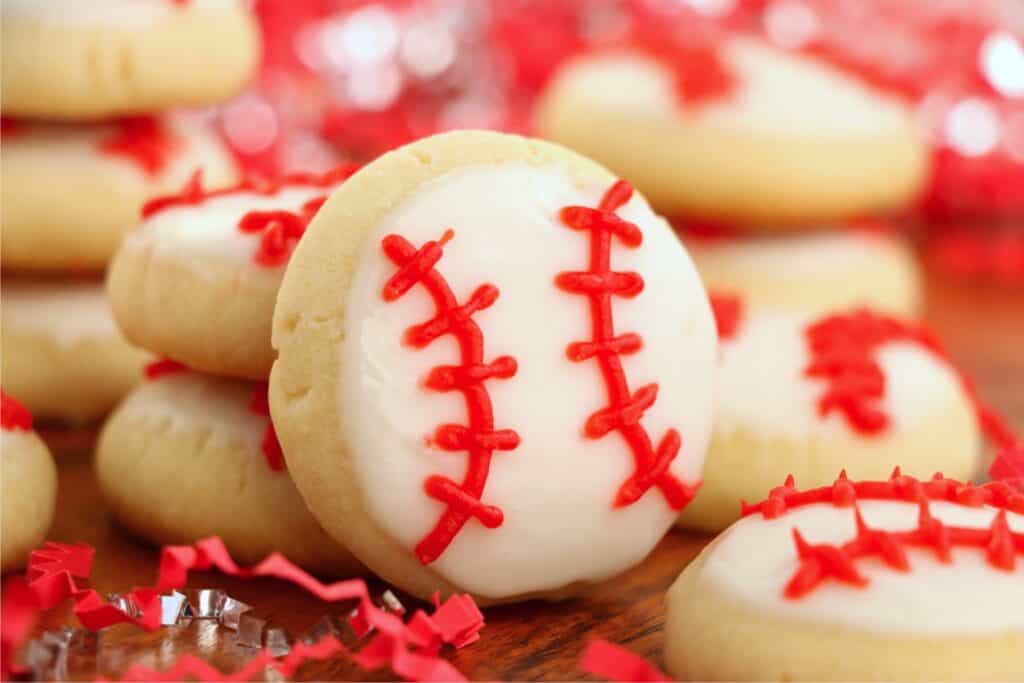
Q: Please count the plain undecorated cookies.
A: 0